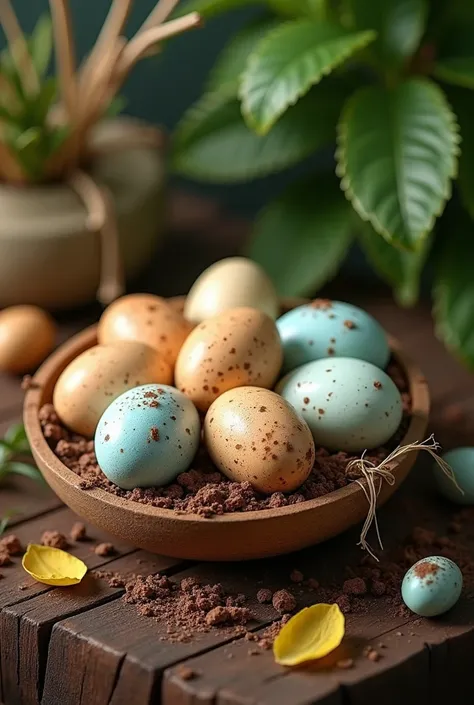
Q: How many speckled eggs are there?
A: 8